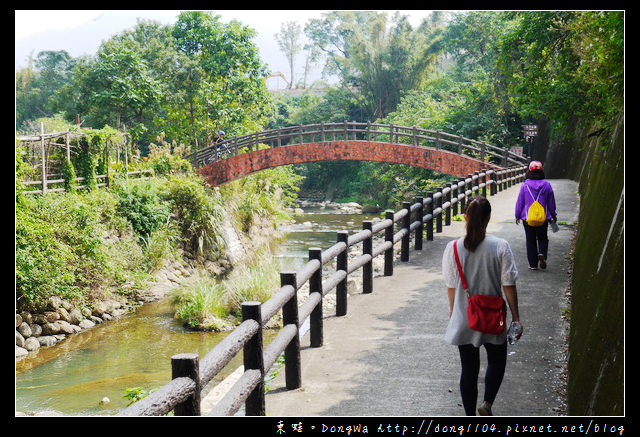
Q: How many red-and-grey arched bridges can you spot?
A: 1